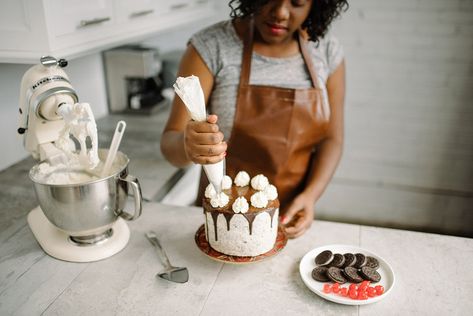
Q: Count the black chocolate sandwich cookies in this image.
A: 9